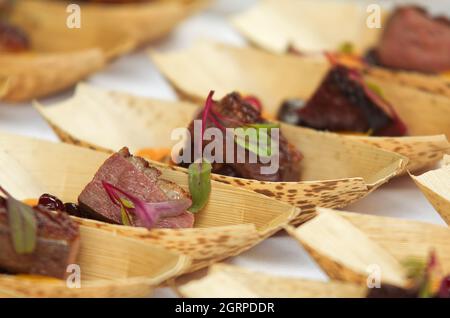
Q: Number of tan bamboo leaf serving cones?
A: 10